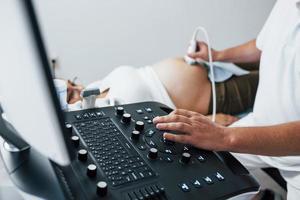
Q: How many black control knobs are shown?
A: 11